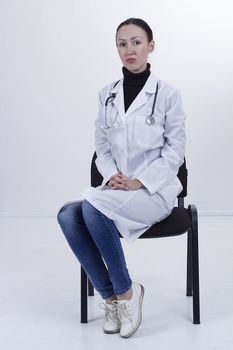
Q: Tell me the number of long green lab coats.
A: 0